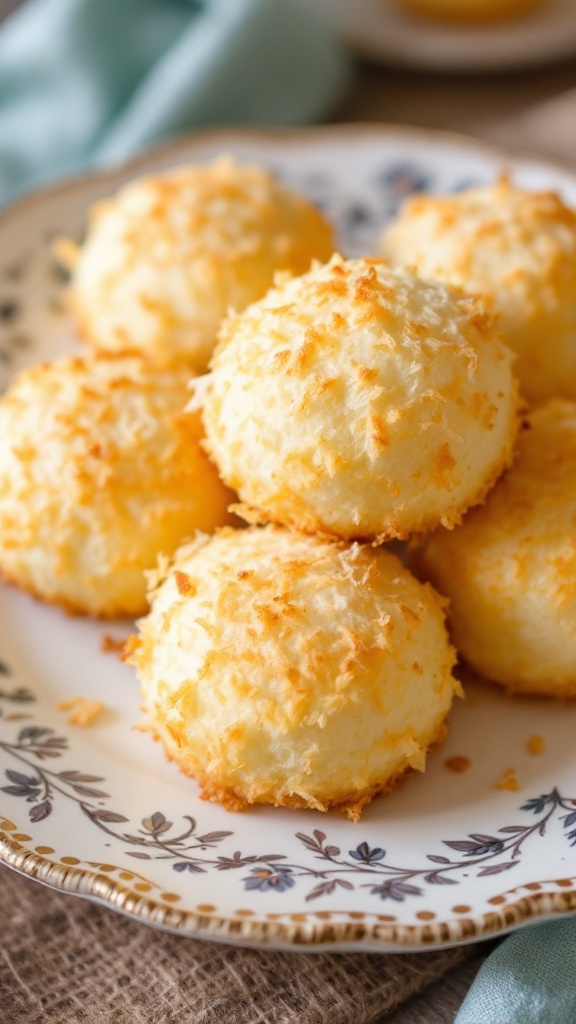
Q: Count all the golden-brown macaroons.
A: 6